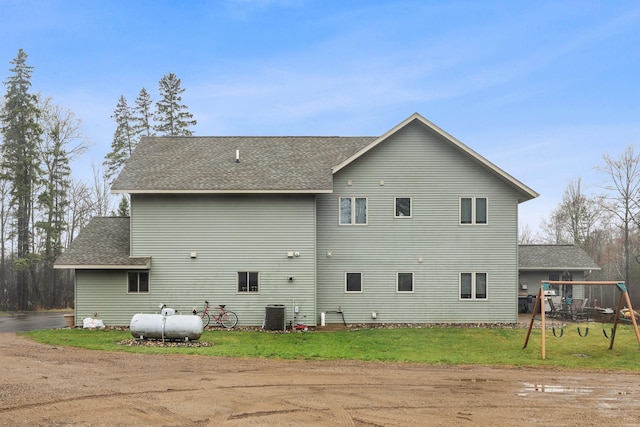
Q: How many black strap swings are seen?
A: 3